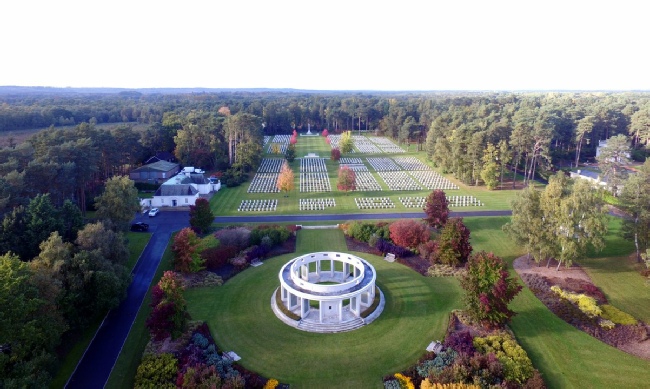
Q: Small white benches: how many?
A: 4